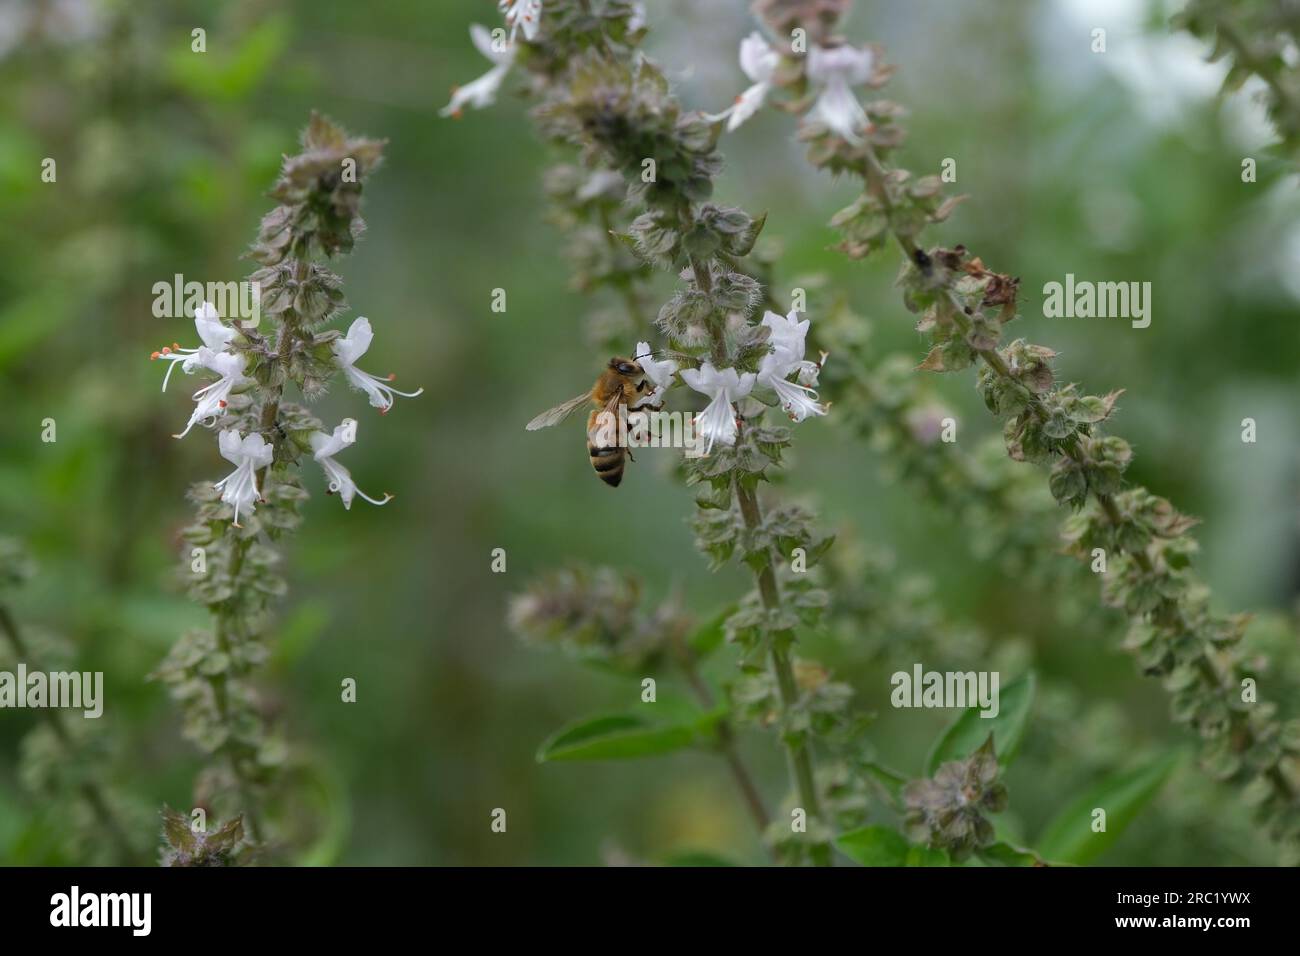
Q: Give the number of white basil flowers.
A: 13